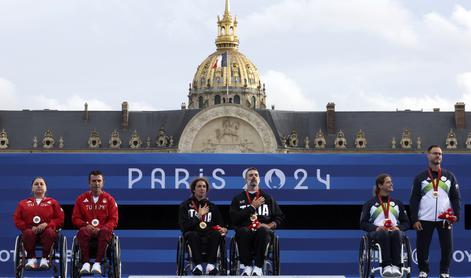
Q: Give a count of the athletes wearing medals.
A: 6